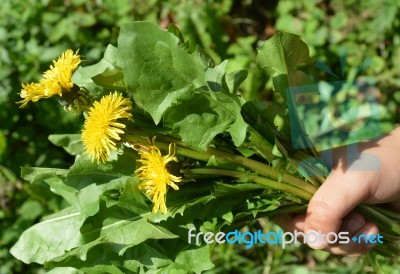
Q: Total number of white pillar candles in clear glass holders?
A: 0